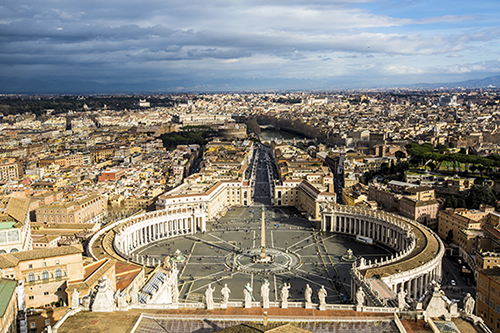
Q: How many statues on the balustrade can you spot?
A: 13